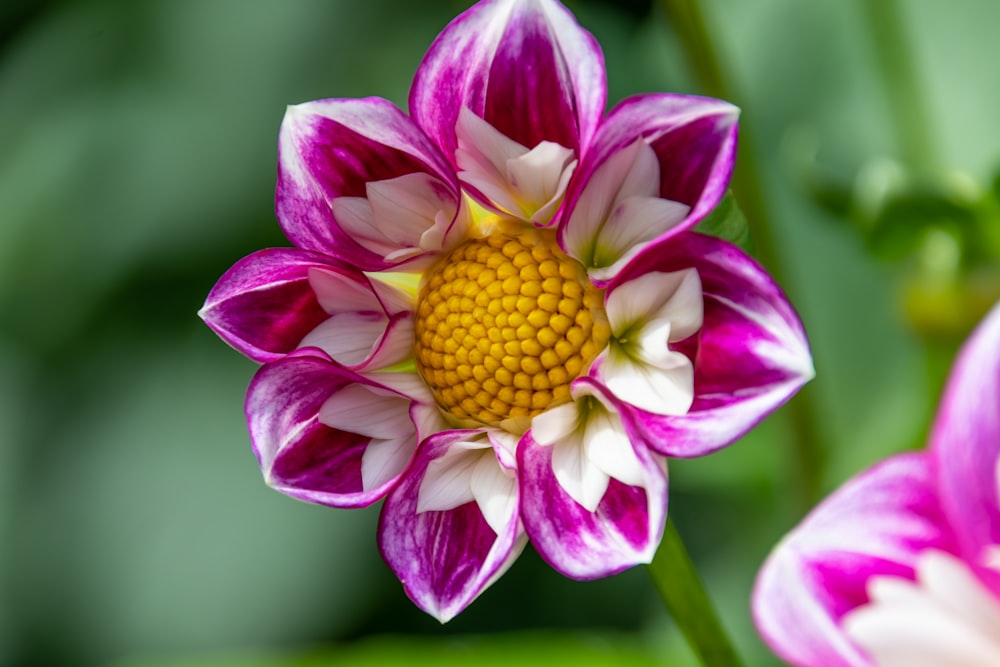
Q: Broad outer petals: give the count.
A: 8